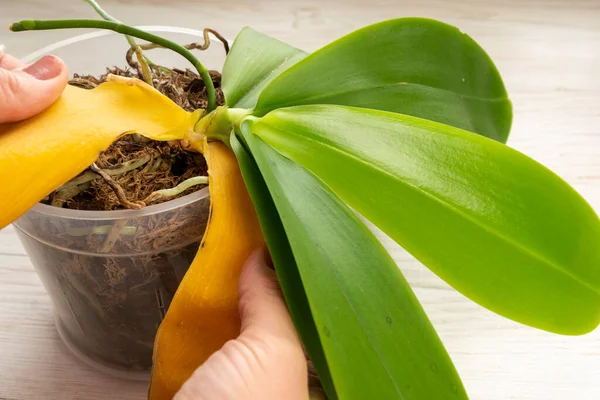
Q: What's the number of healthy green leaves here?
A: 5